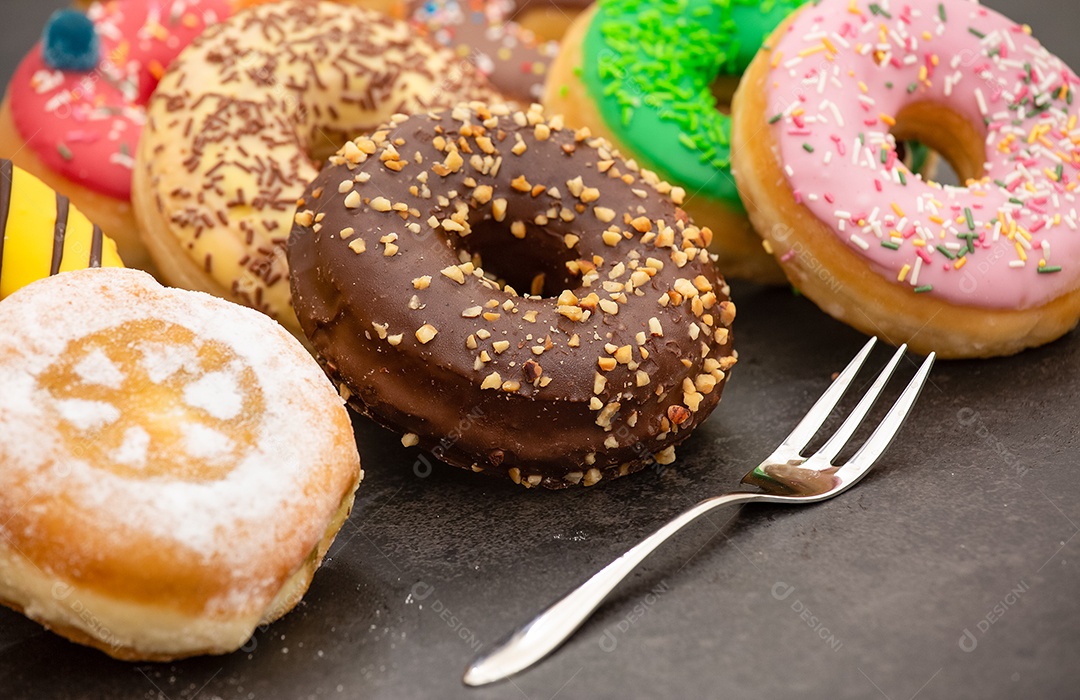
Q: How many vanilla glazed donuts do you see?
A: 1